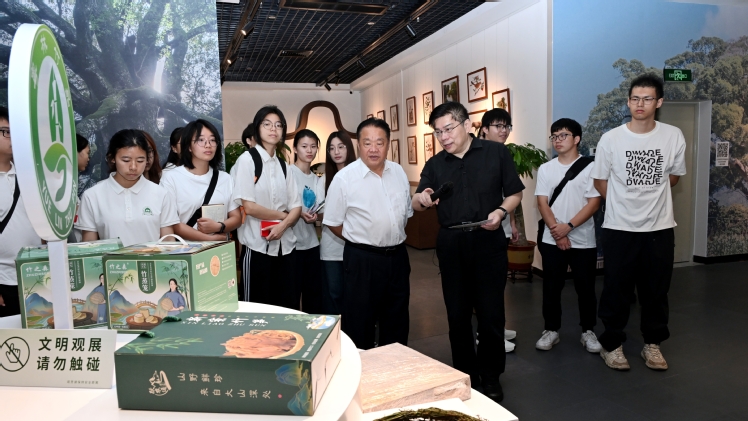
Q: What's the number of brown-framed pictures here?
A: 12